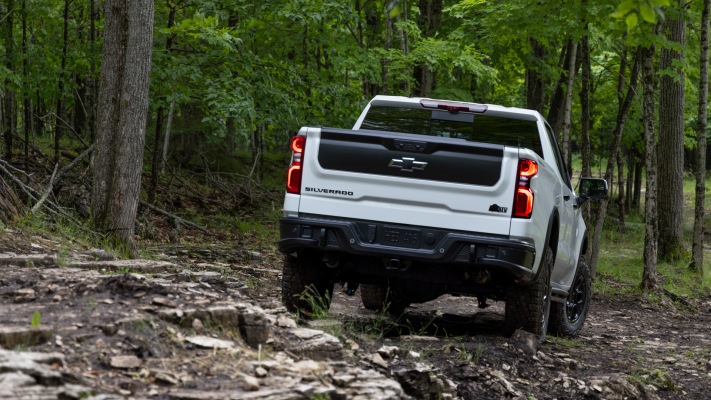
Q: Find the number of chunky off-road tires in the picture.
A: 4